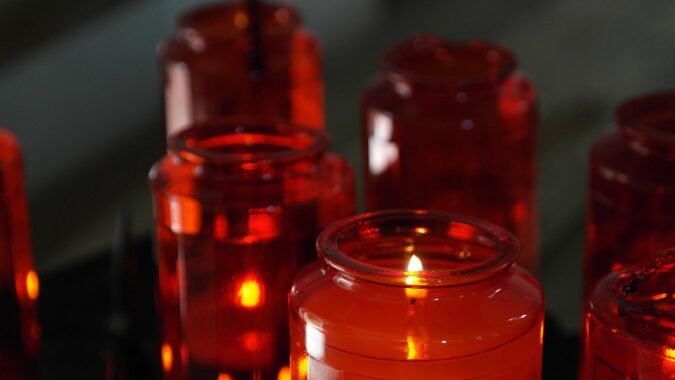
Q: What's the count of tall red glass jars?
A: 7